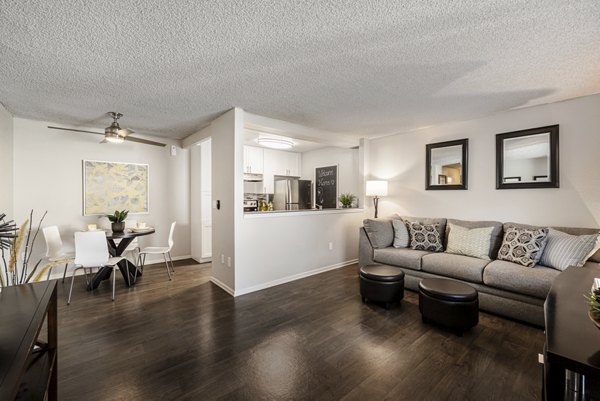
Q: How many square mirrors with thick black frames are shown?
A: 2